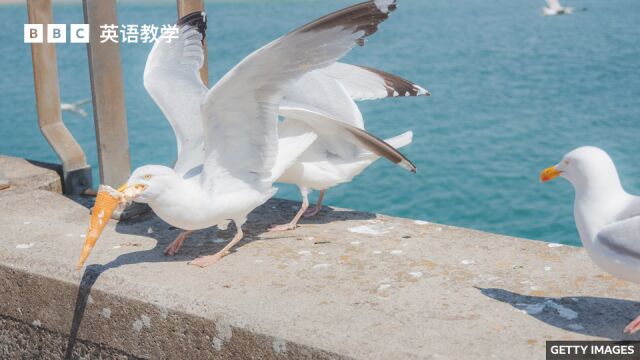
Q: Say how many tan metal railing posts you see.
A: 3